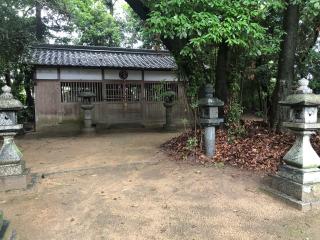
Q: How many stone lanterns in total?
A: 5